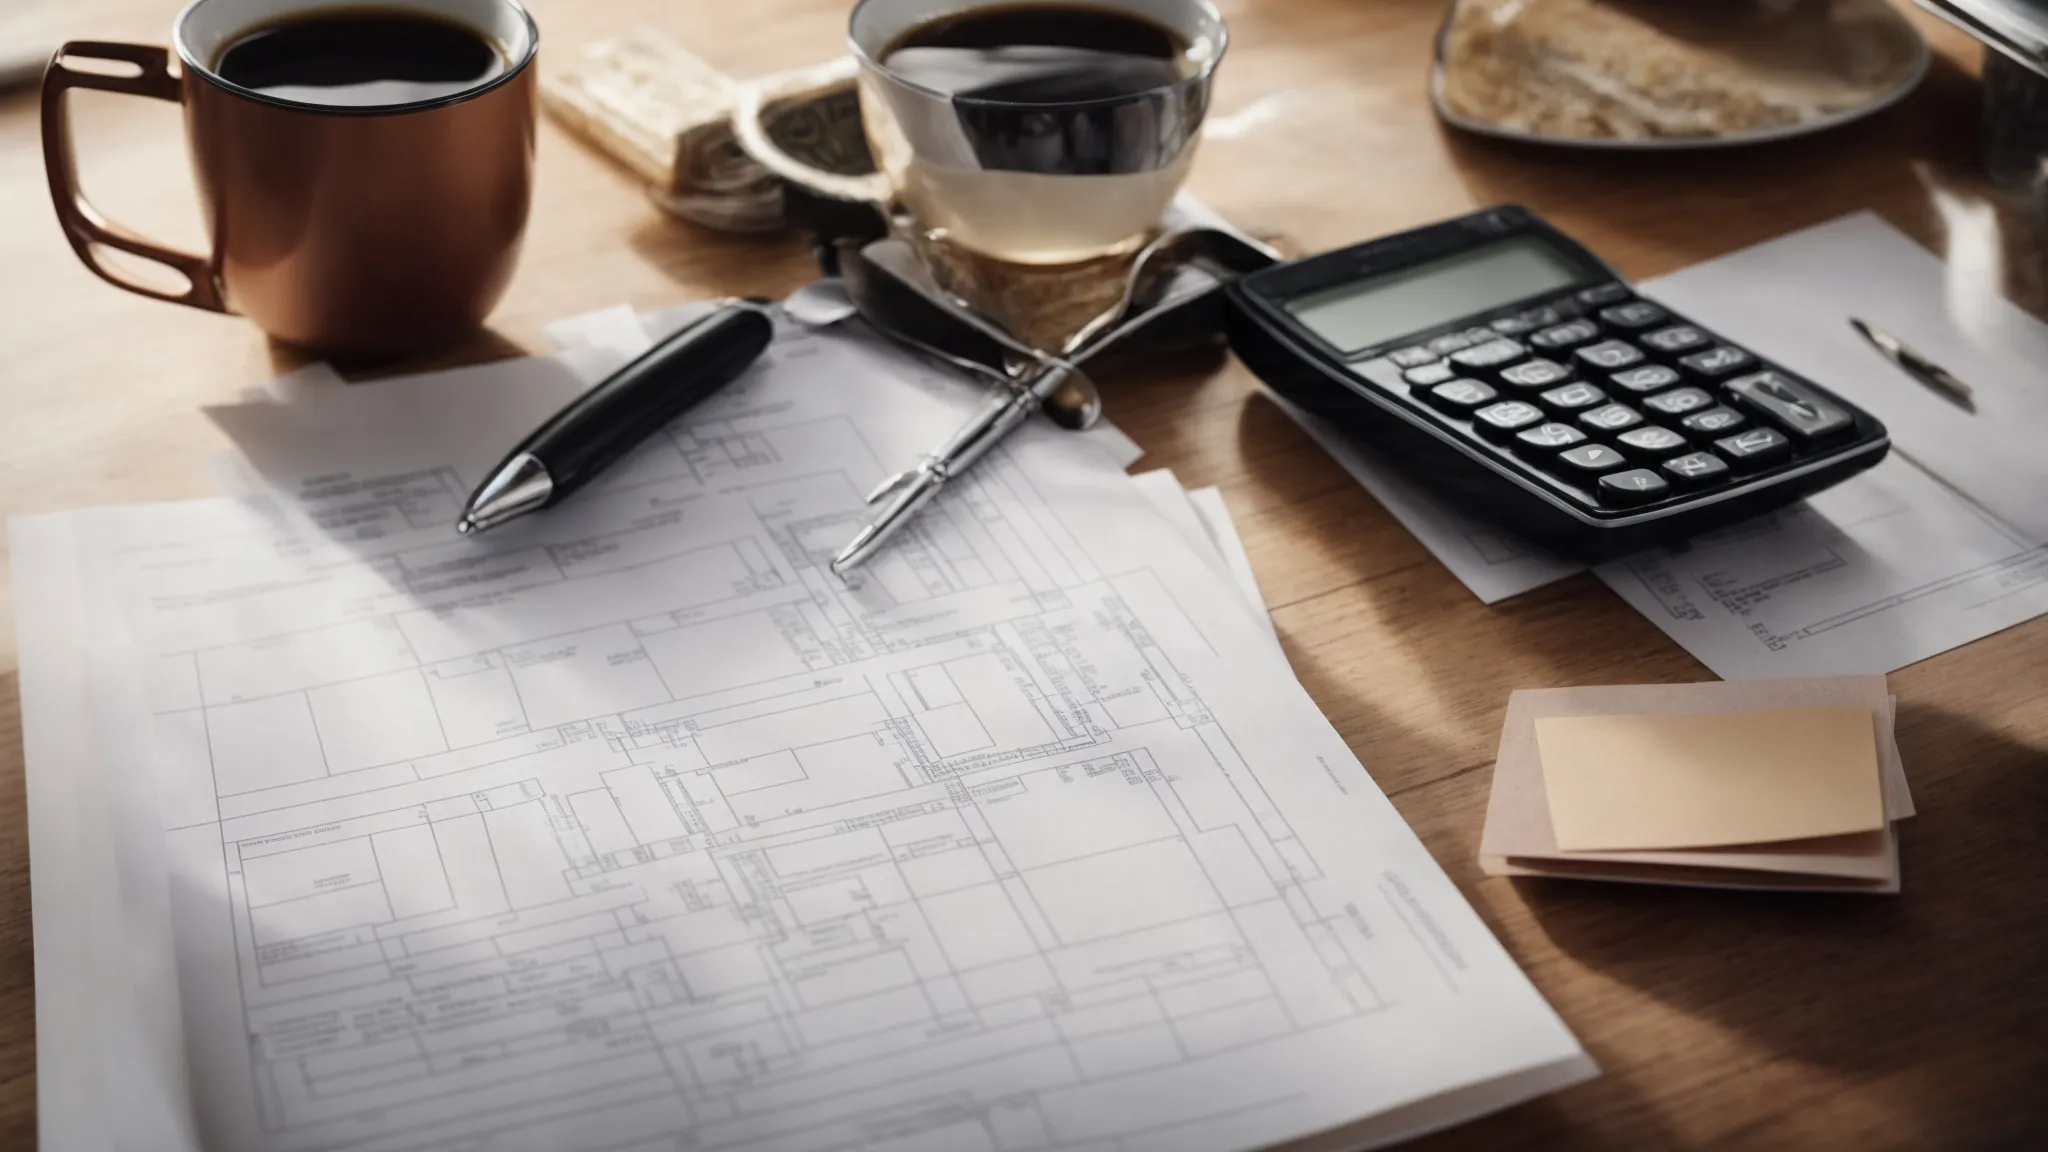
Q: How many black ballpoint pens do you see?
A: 1